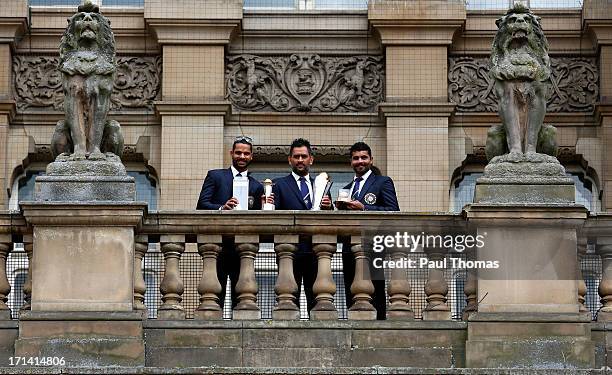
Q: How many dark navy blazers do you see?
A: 3